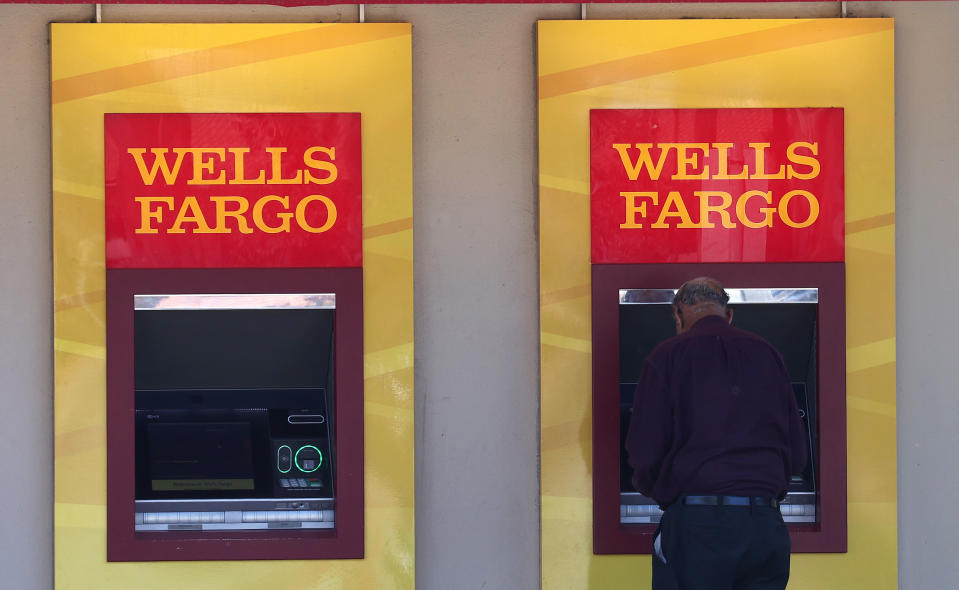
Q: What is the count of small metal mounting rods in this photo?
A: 4